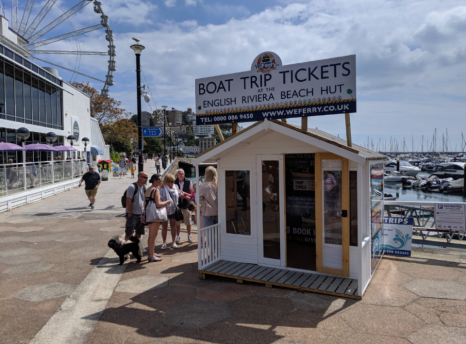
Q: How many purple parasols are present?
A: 3